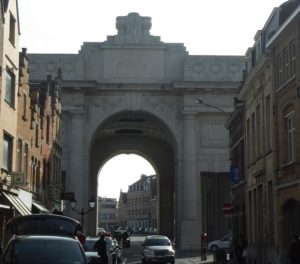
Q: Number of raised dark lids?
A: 1